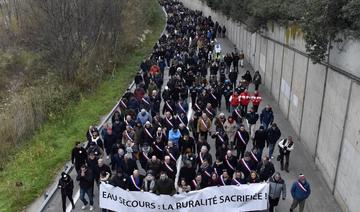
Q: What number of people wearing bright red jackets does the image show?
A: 4